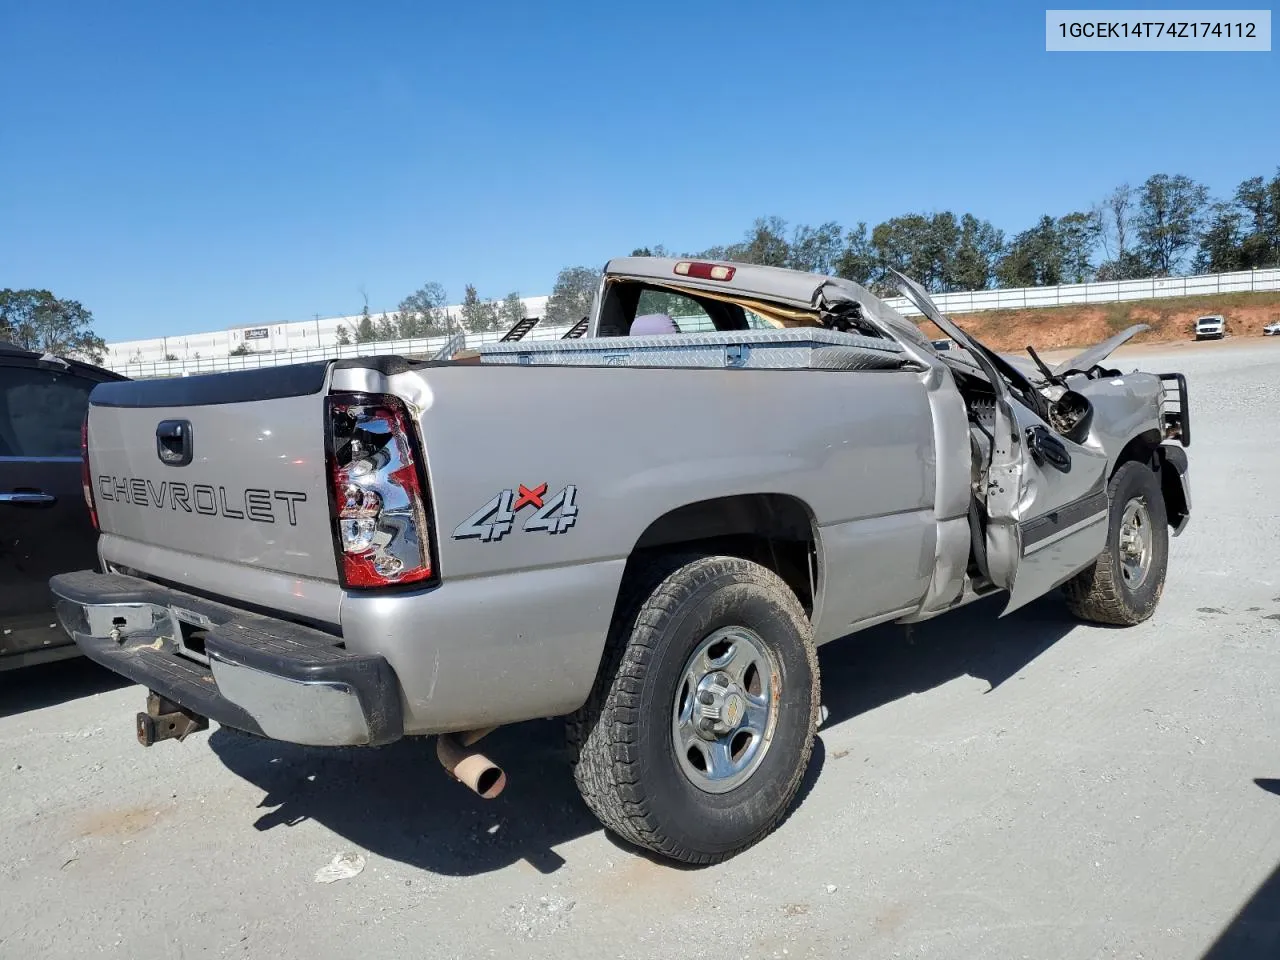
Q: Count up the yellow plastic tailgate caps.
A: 0